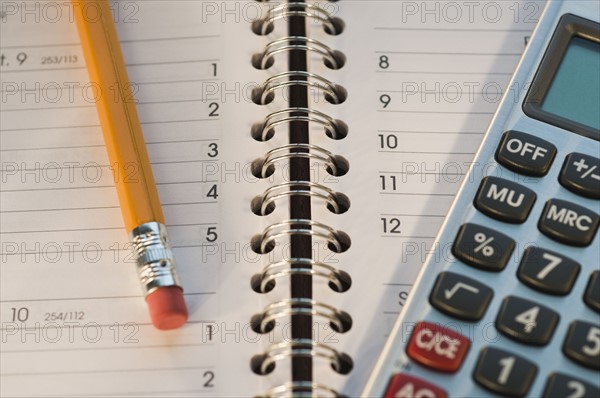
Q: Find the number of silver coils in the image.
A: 11